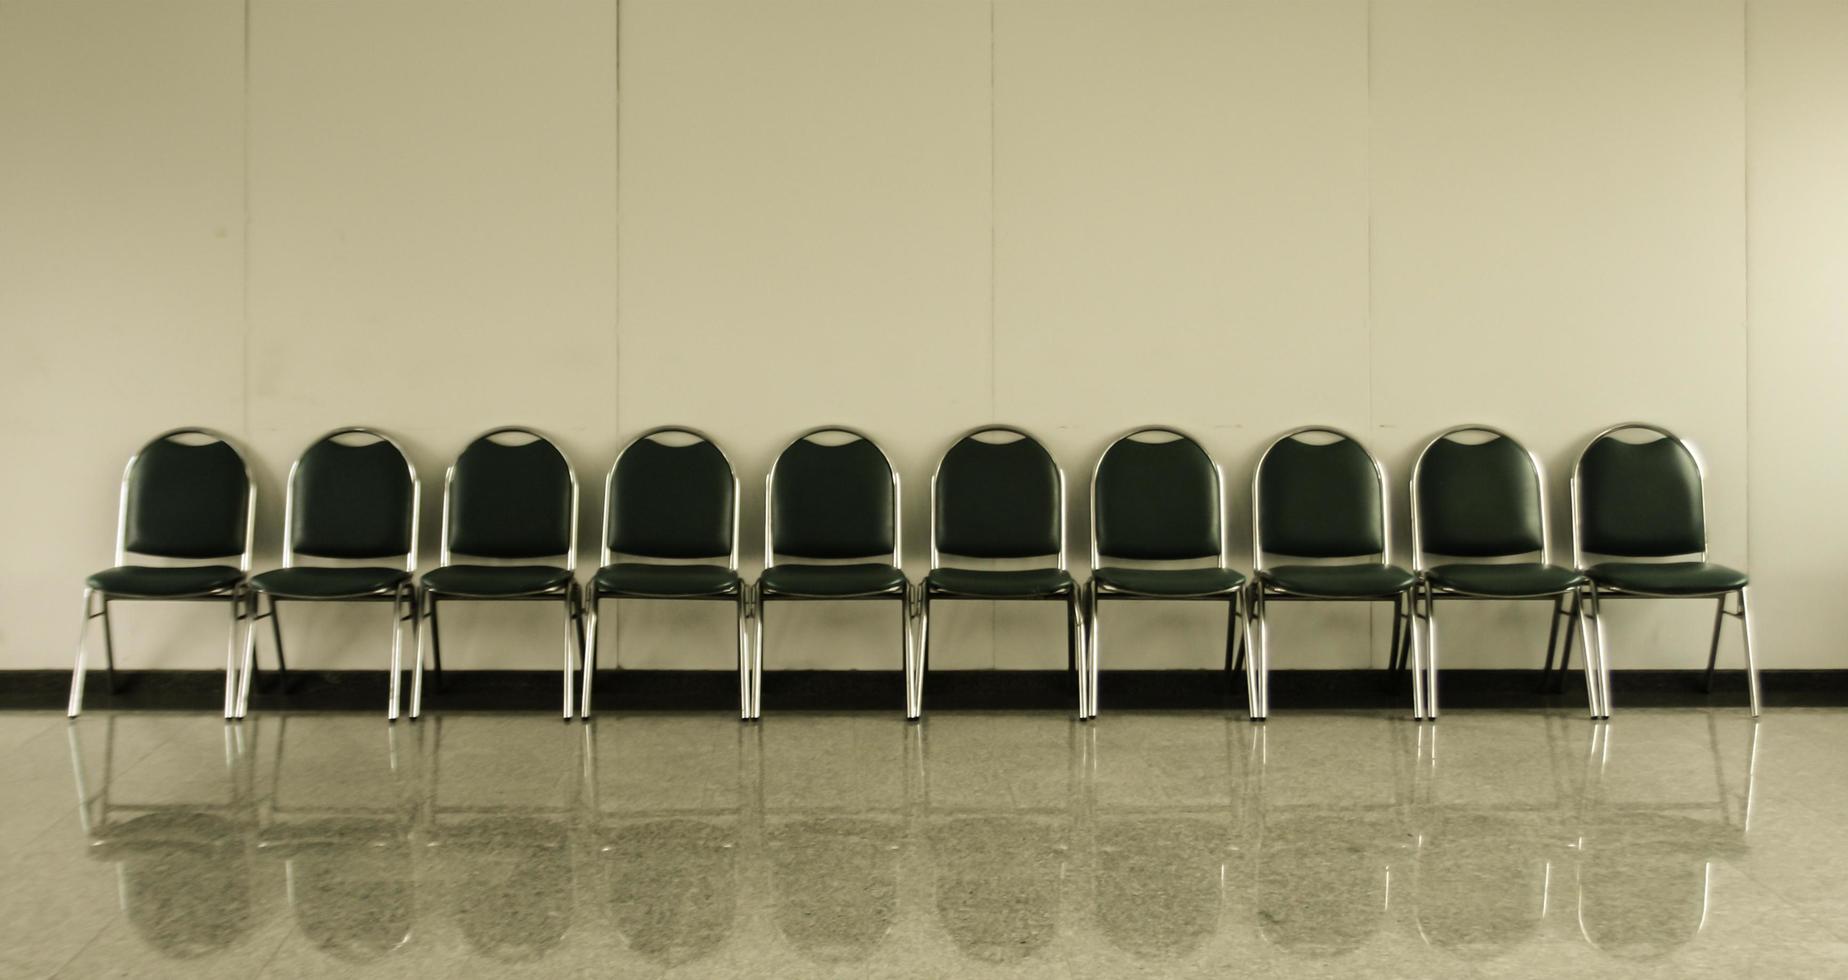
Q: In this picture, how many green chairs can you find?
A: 10